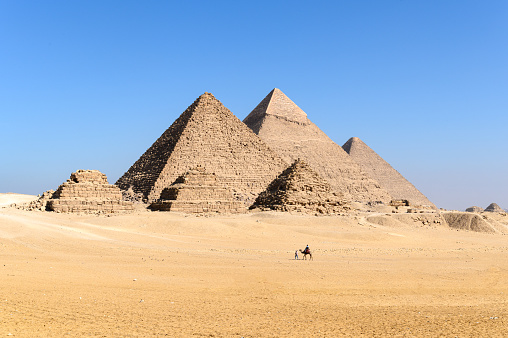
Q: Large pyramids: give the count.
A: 3